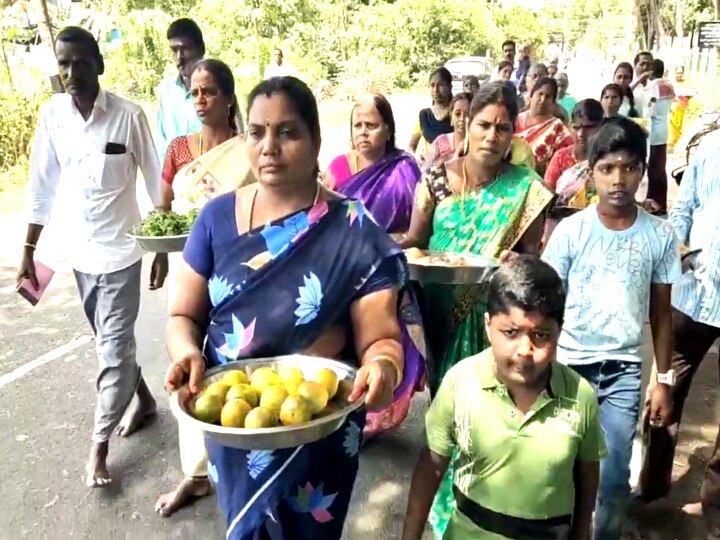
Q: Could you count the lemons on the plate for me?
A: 12